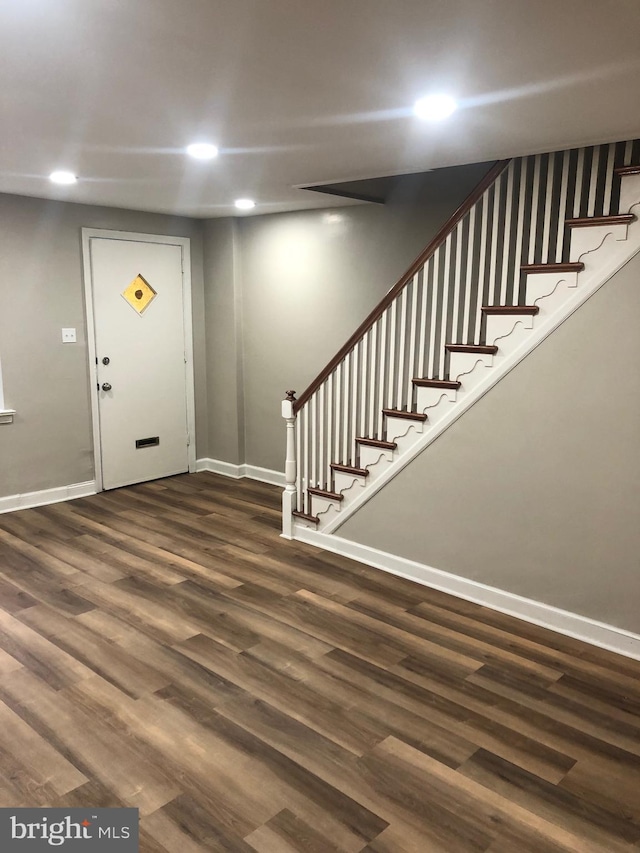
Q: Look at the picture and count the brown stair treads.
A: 11